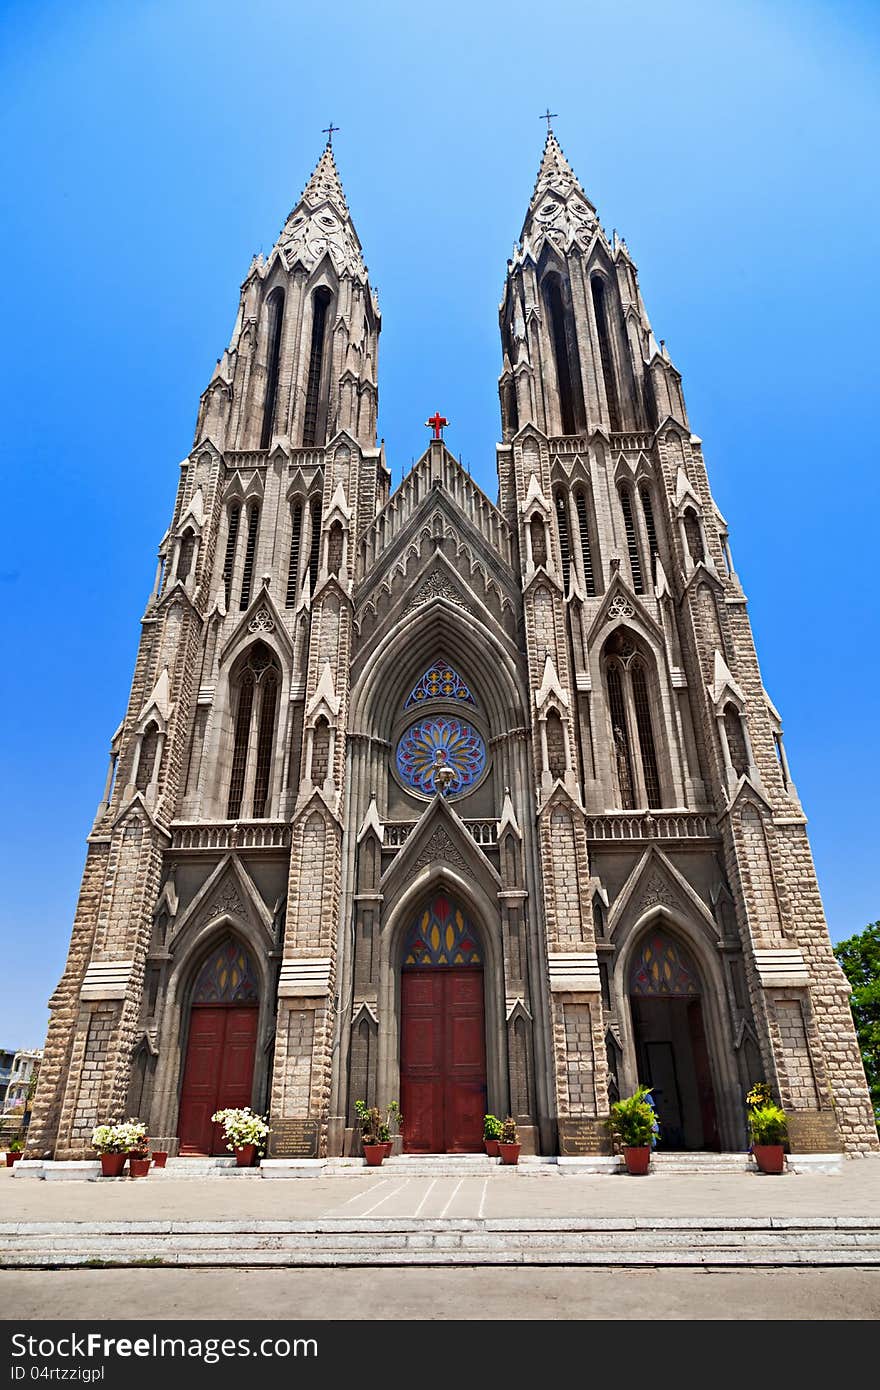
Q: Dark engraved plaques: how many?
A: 3